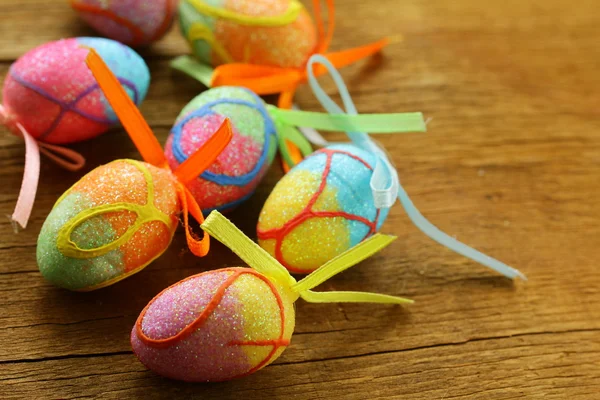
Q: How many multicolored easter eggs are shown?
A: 7